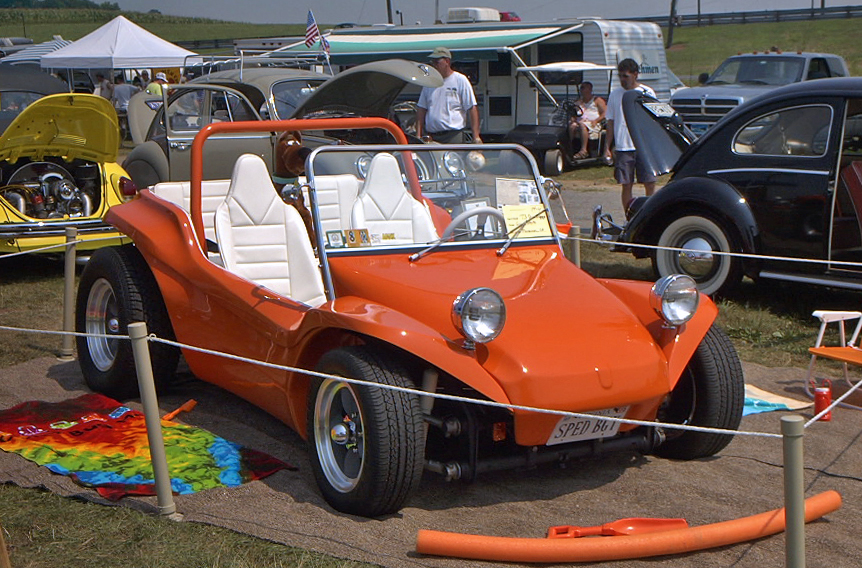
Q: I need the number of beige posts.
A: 4